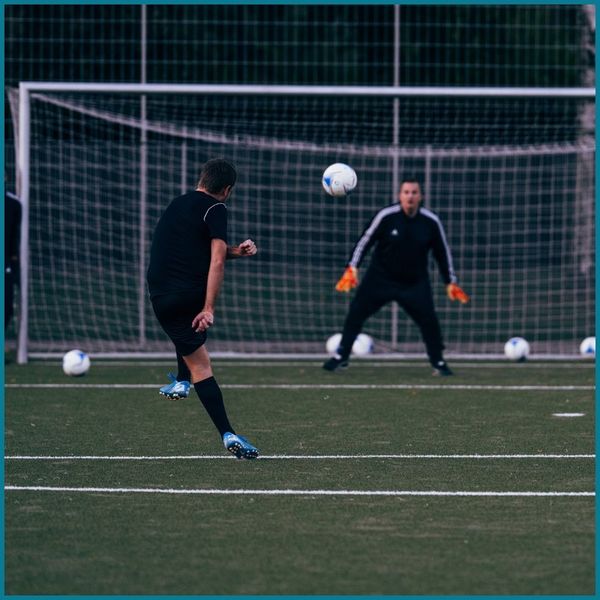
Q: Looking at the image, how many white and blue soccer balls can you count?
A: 6